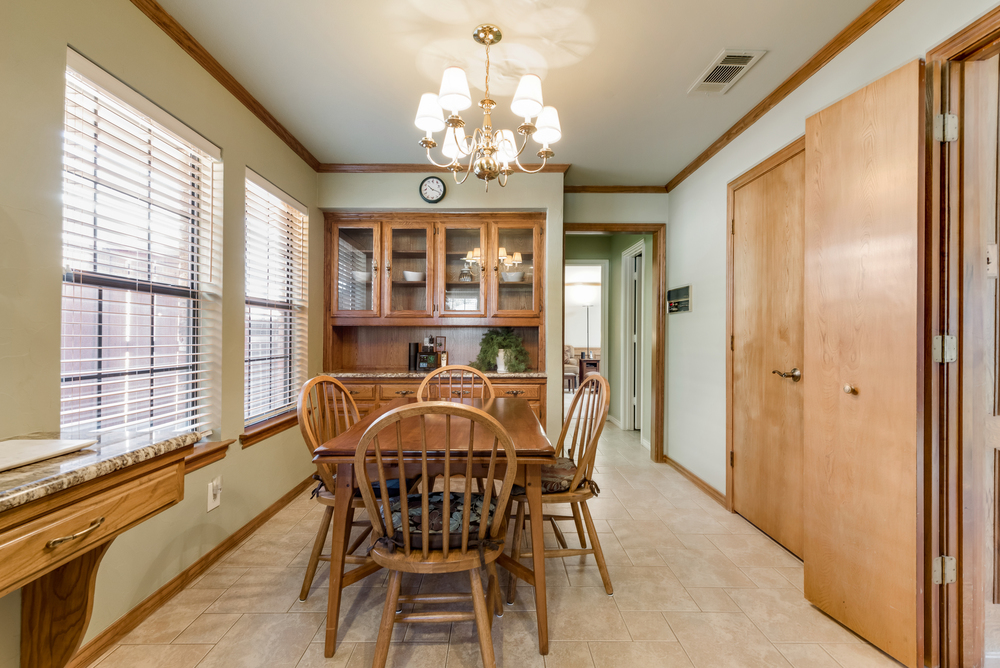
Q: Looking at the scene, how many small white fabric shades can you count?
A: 6